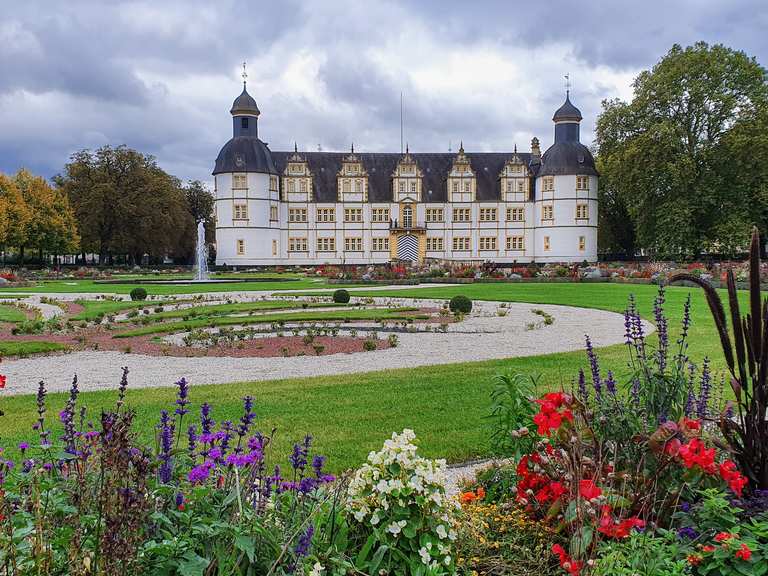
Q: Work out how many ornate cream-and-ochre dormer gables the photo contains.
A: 5